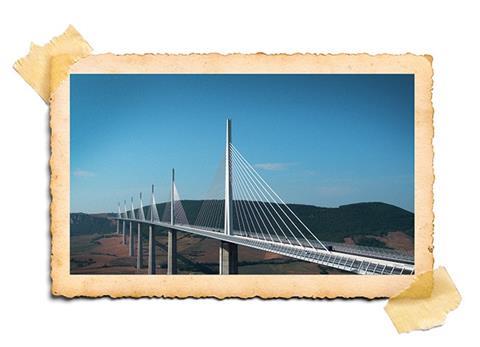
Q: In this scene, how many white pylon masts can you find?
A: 7